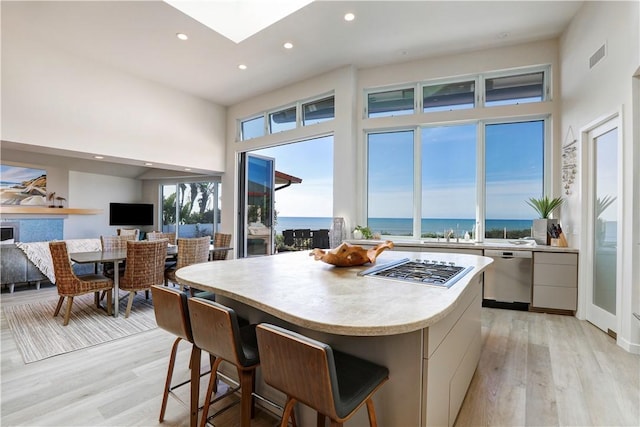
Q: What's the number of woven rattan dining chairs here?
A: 6